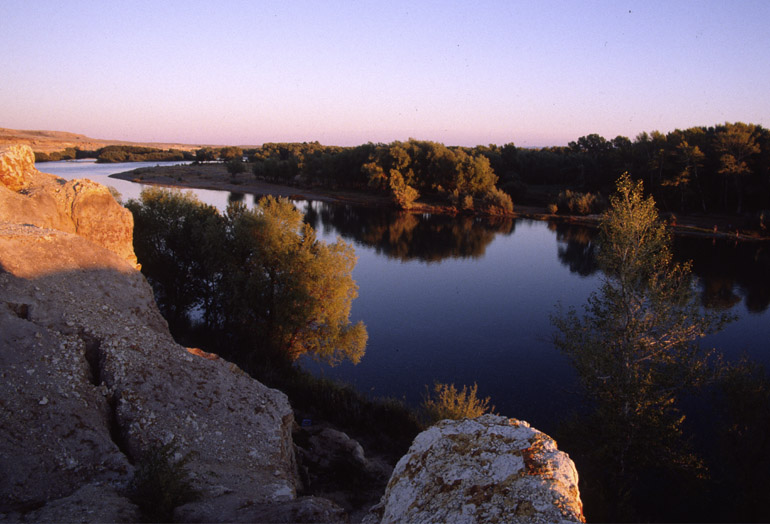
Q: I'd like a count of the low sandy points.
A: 1